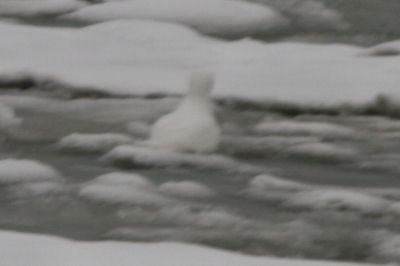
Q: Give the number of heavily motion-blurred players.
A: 0